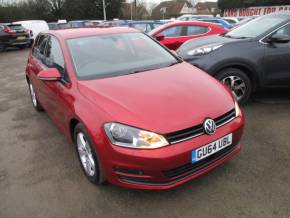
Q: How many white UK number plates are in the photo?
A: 1